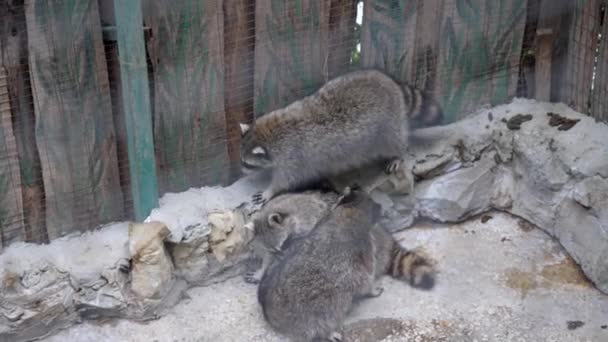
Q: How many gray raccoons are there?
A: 3